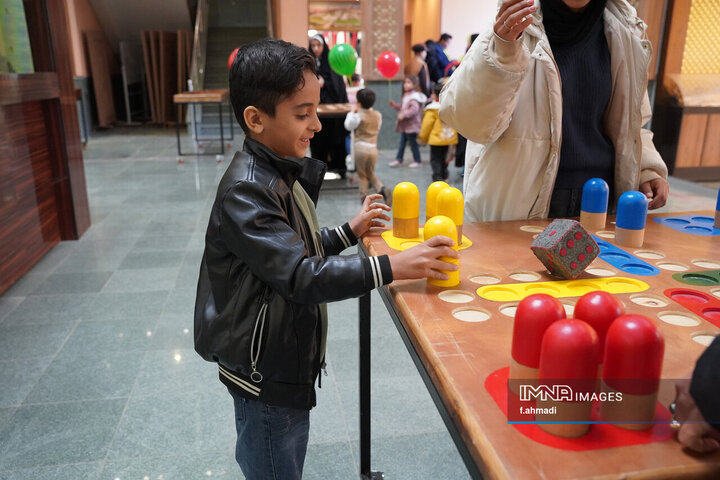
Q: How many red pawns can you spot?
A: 4